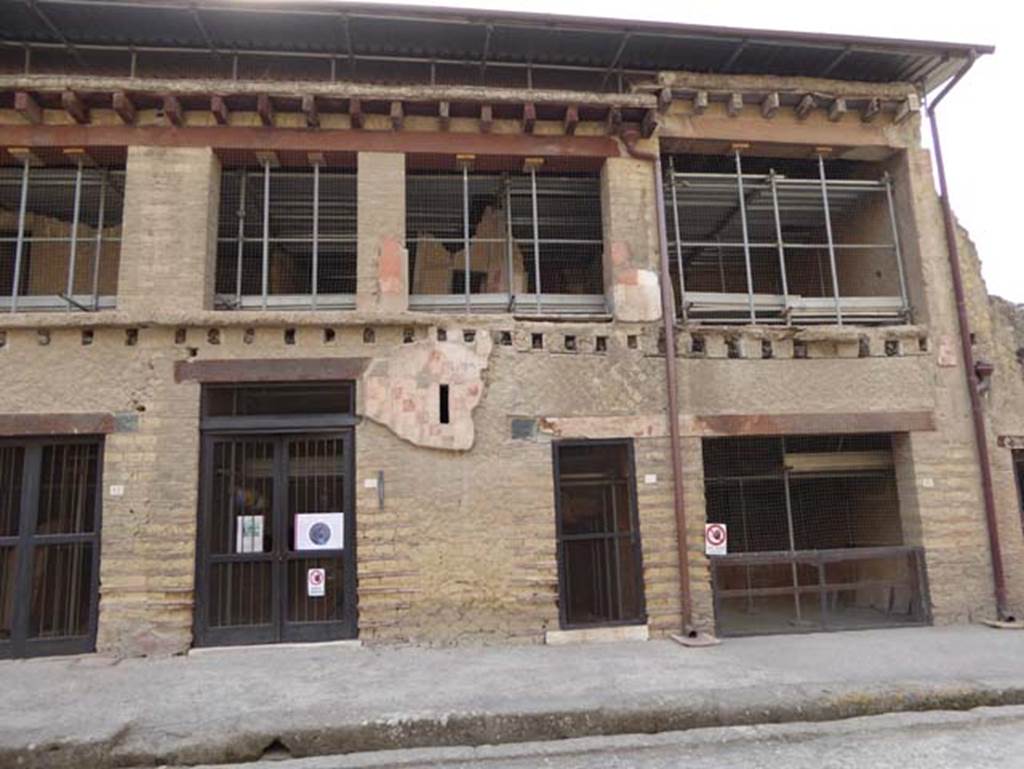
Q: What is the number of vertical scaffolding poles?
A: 14